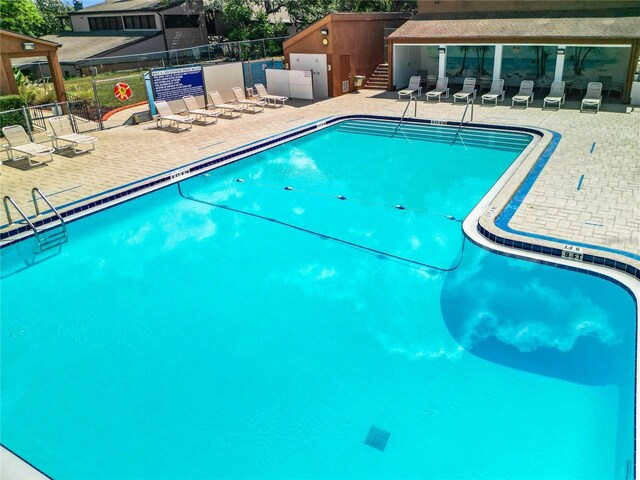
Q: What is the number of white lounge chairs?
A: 14